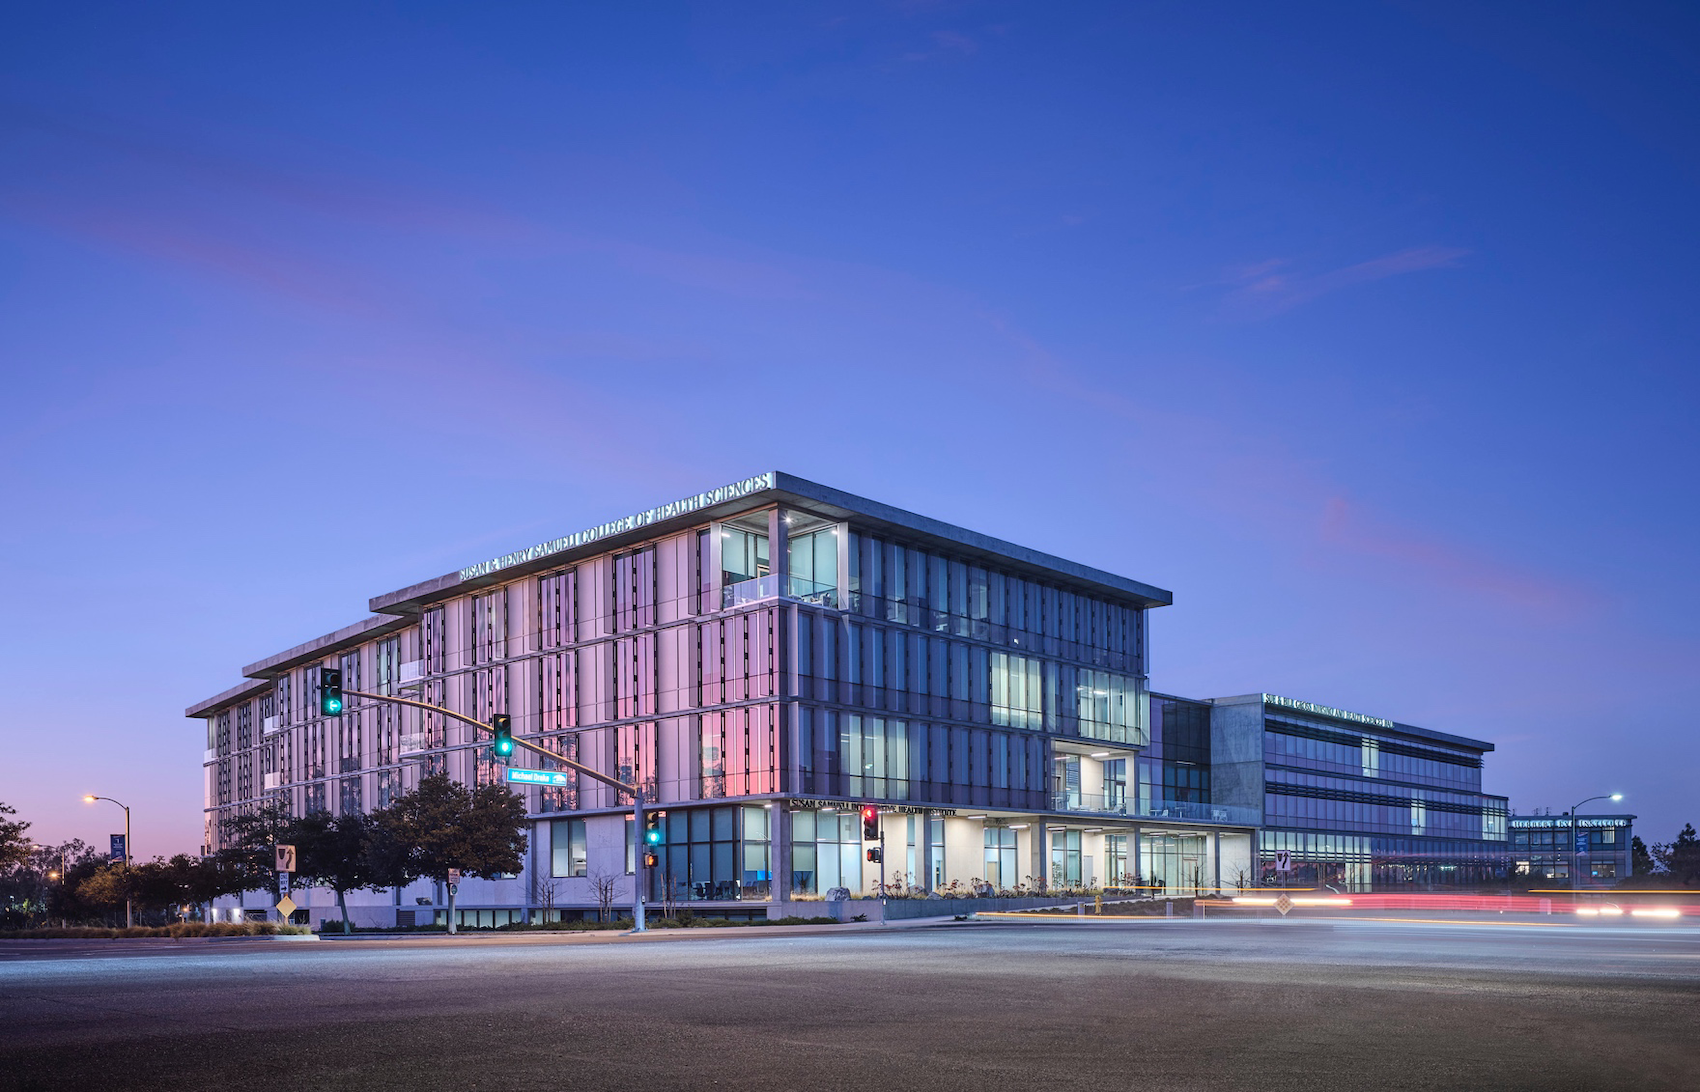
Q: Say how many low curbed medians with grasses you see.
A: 1